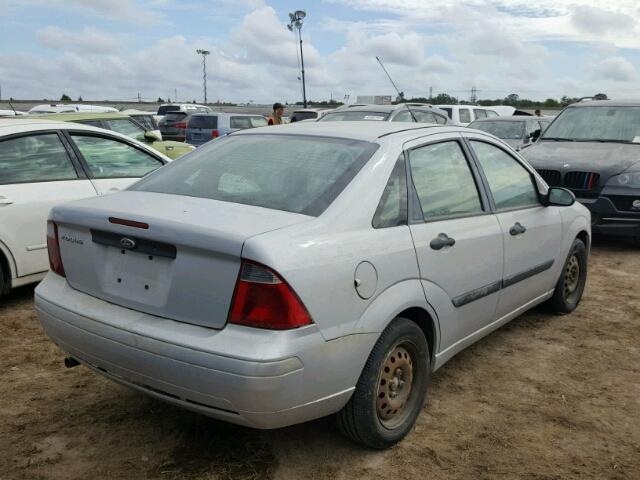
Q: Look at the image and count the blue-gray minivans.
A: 1